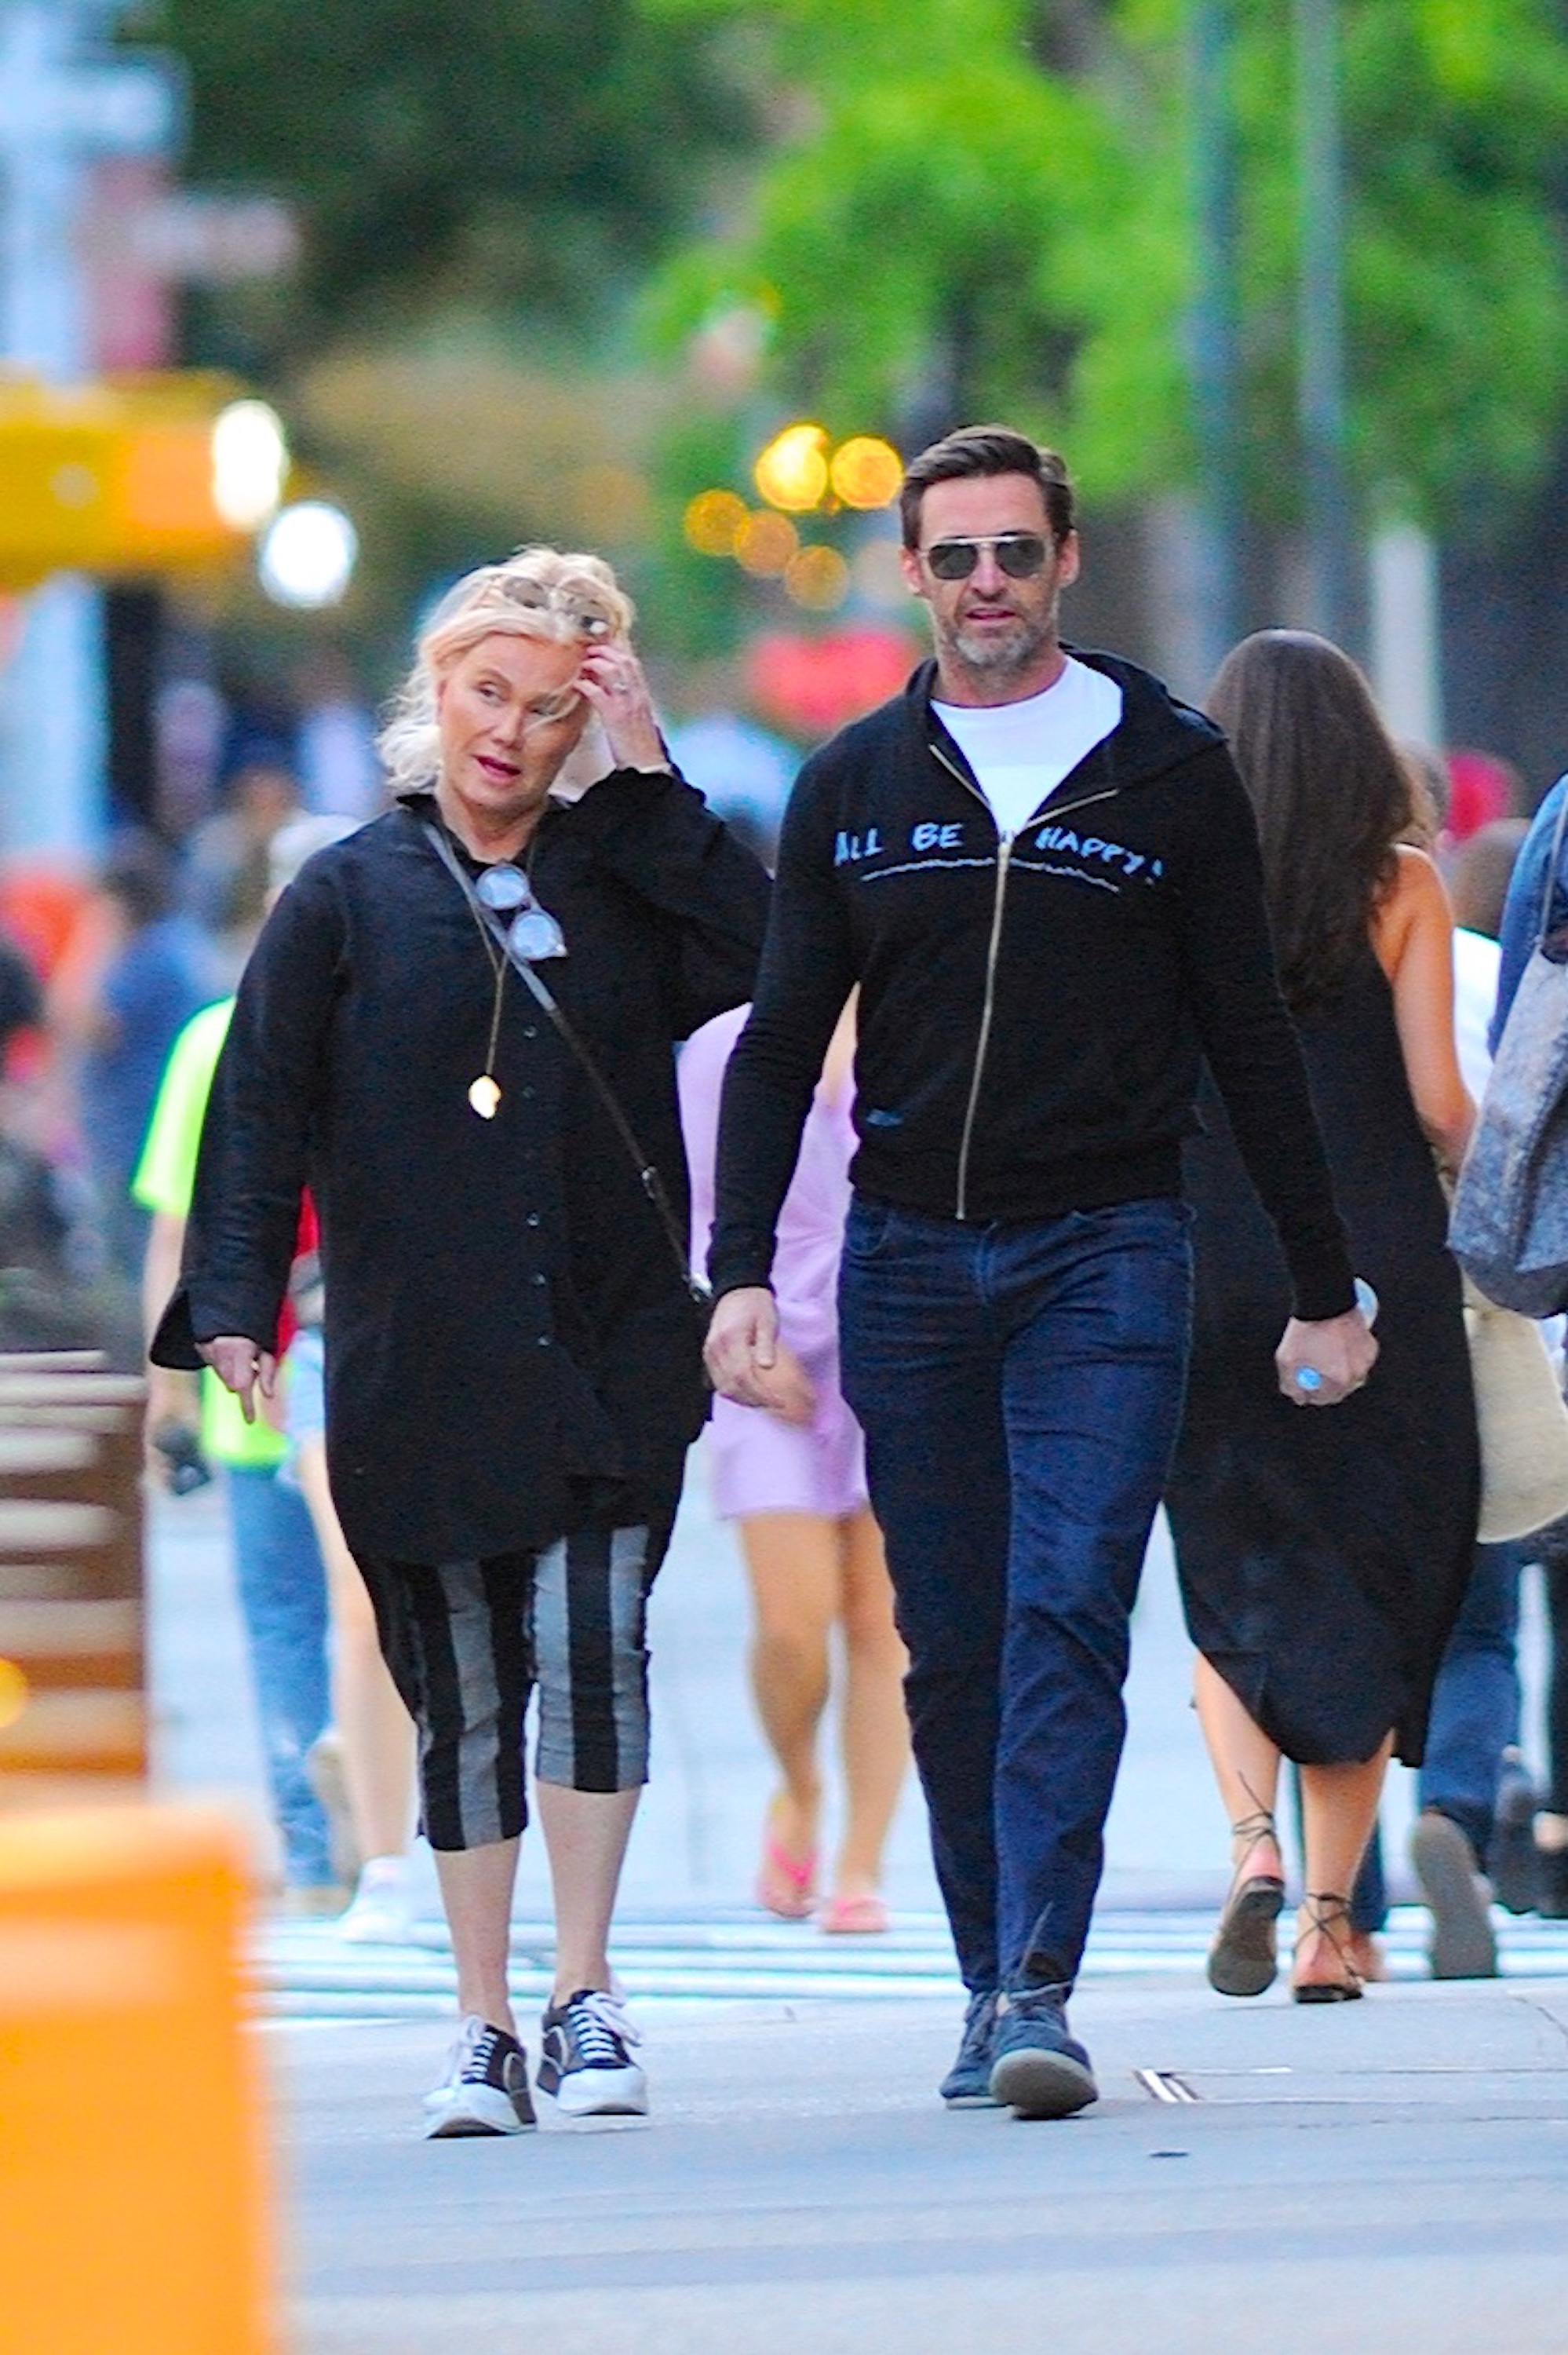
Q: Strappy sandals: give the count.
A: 2